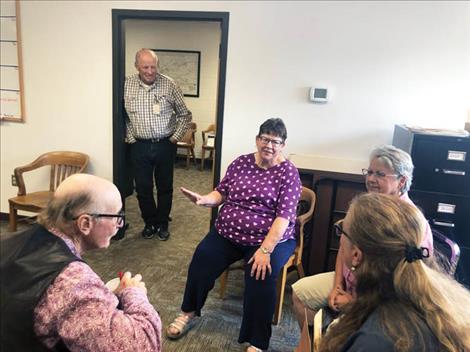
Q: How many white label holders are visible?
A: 2